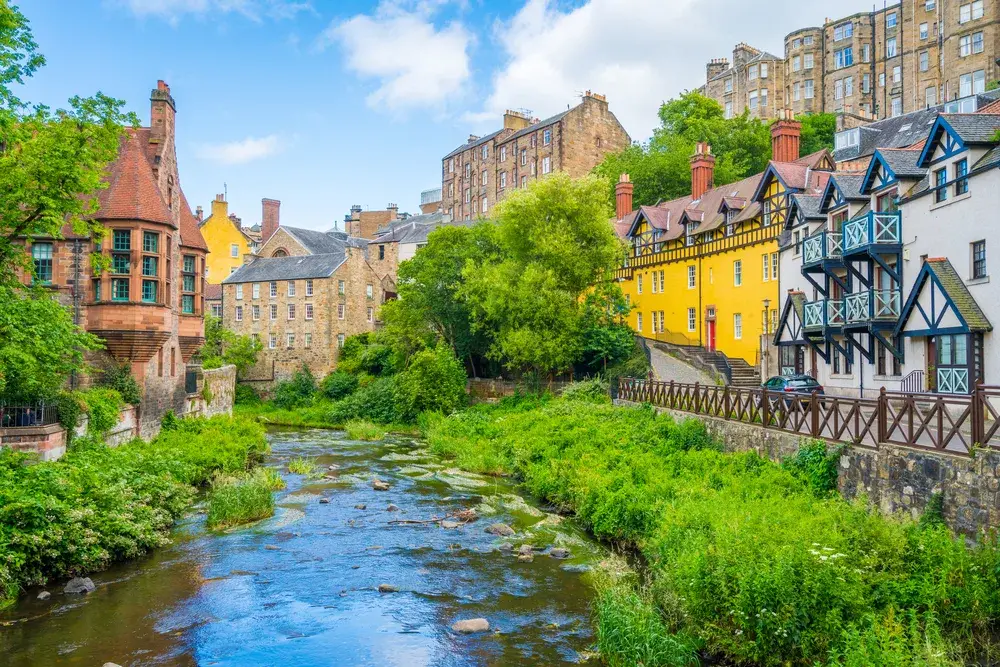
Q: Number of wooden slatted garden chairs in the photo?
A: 0